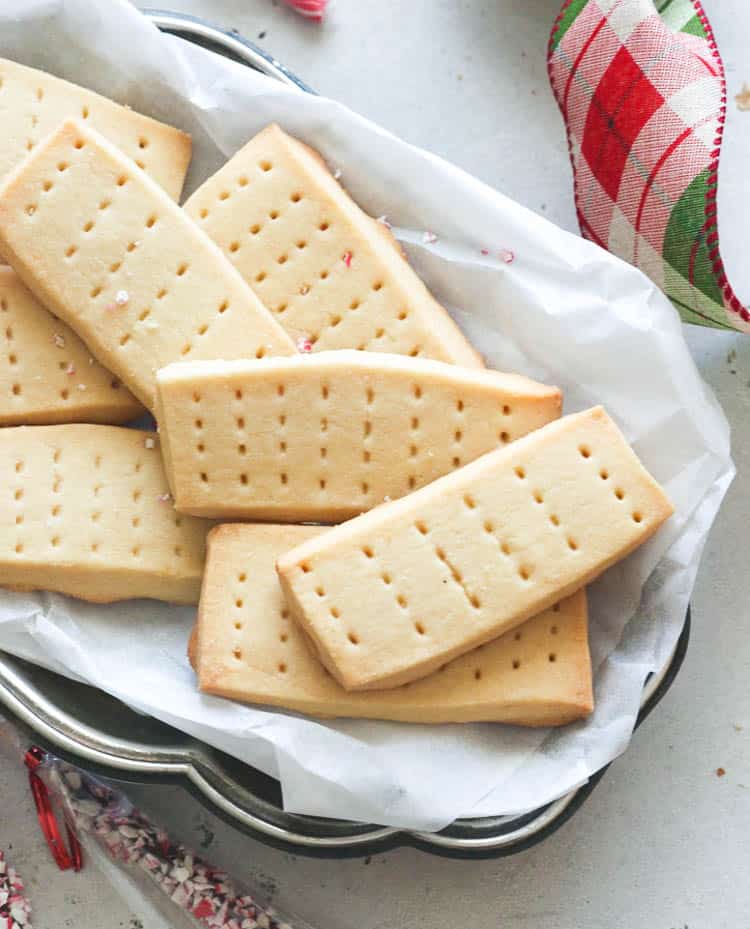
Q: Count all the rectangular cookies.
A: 8